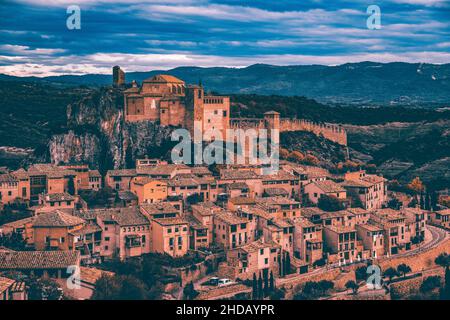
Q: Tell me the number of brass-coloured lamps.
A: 0